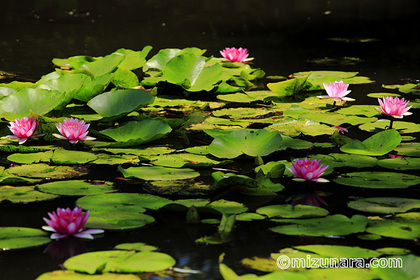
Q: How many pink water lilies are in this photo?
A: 7